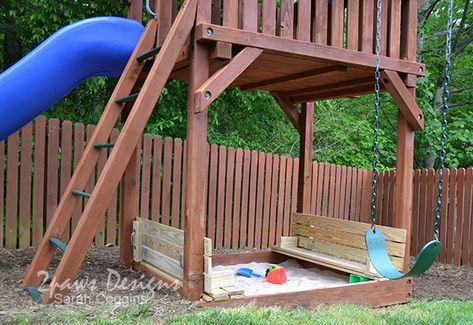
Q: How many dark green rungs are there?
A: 6